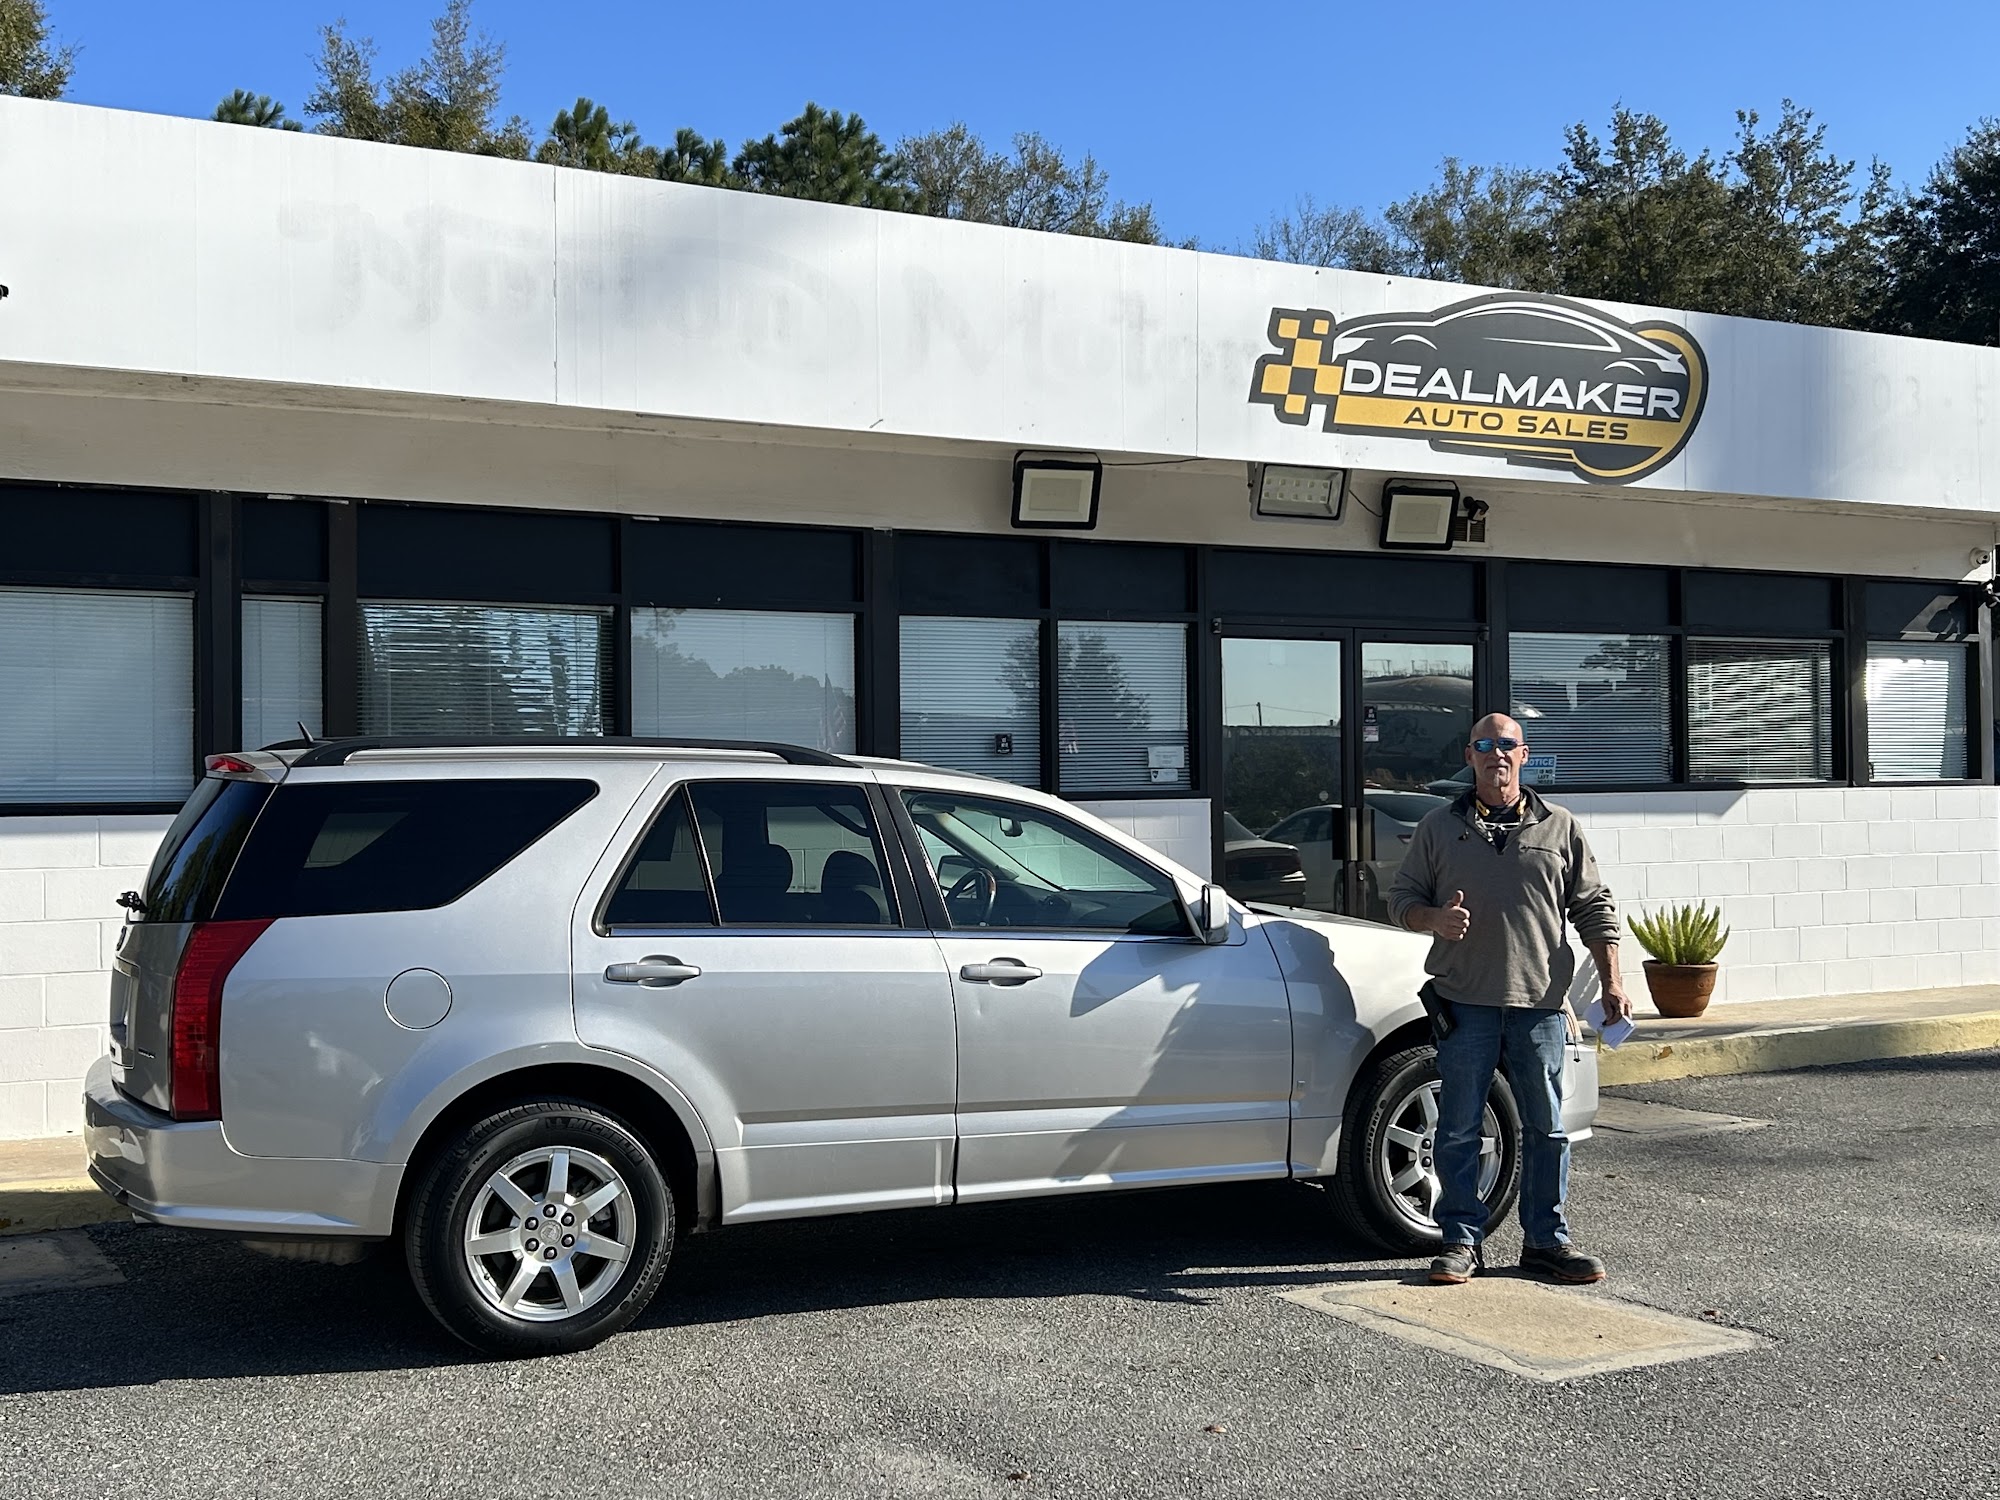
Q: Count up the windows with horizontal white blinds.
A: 9